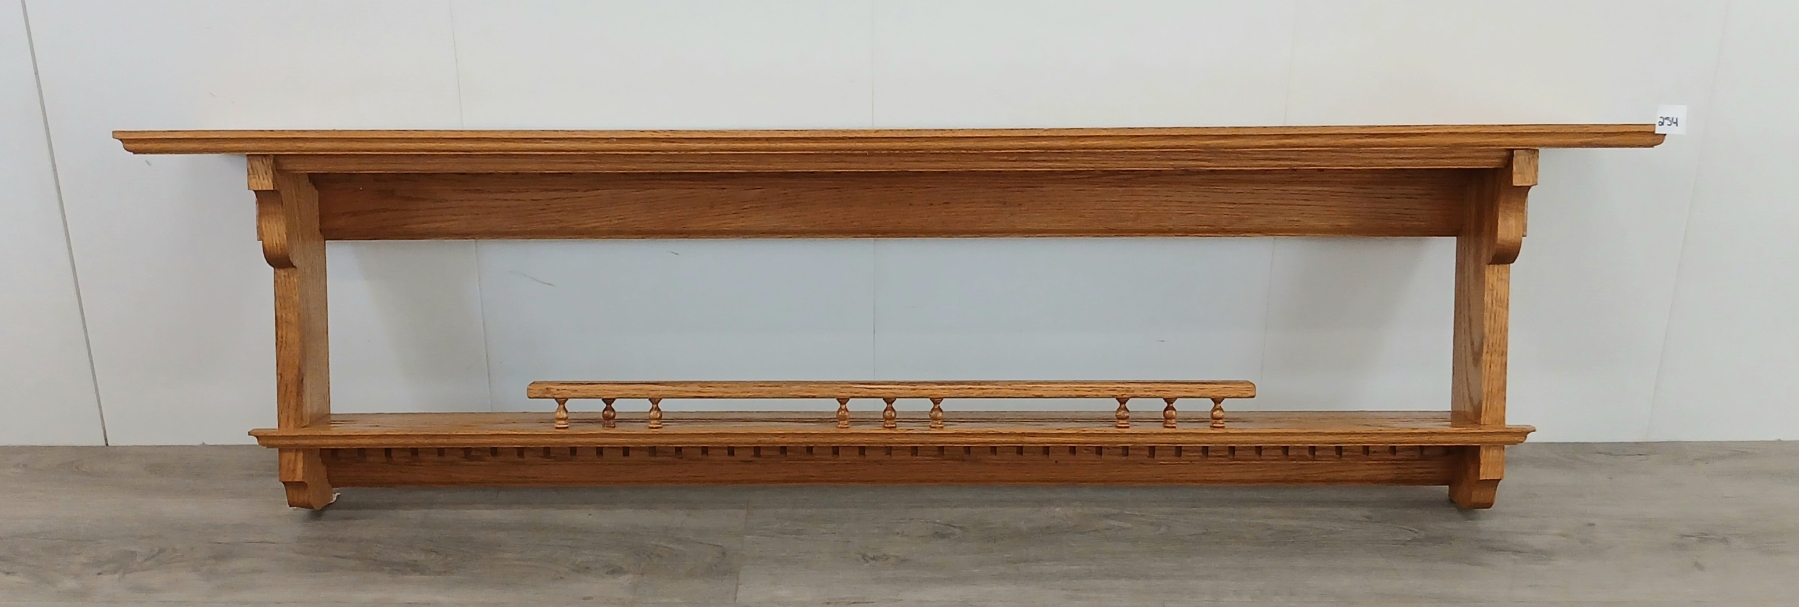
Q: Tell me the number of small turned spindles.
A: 9